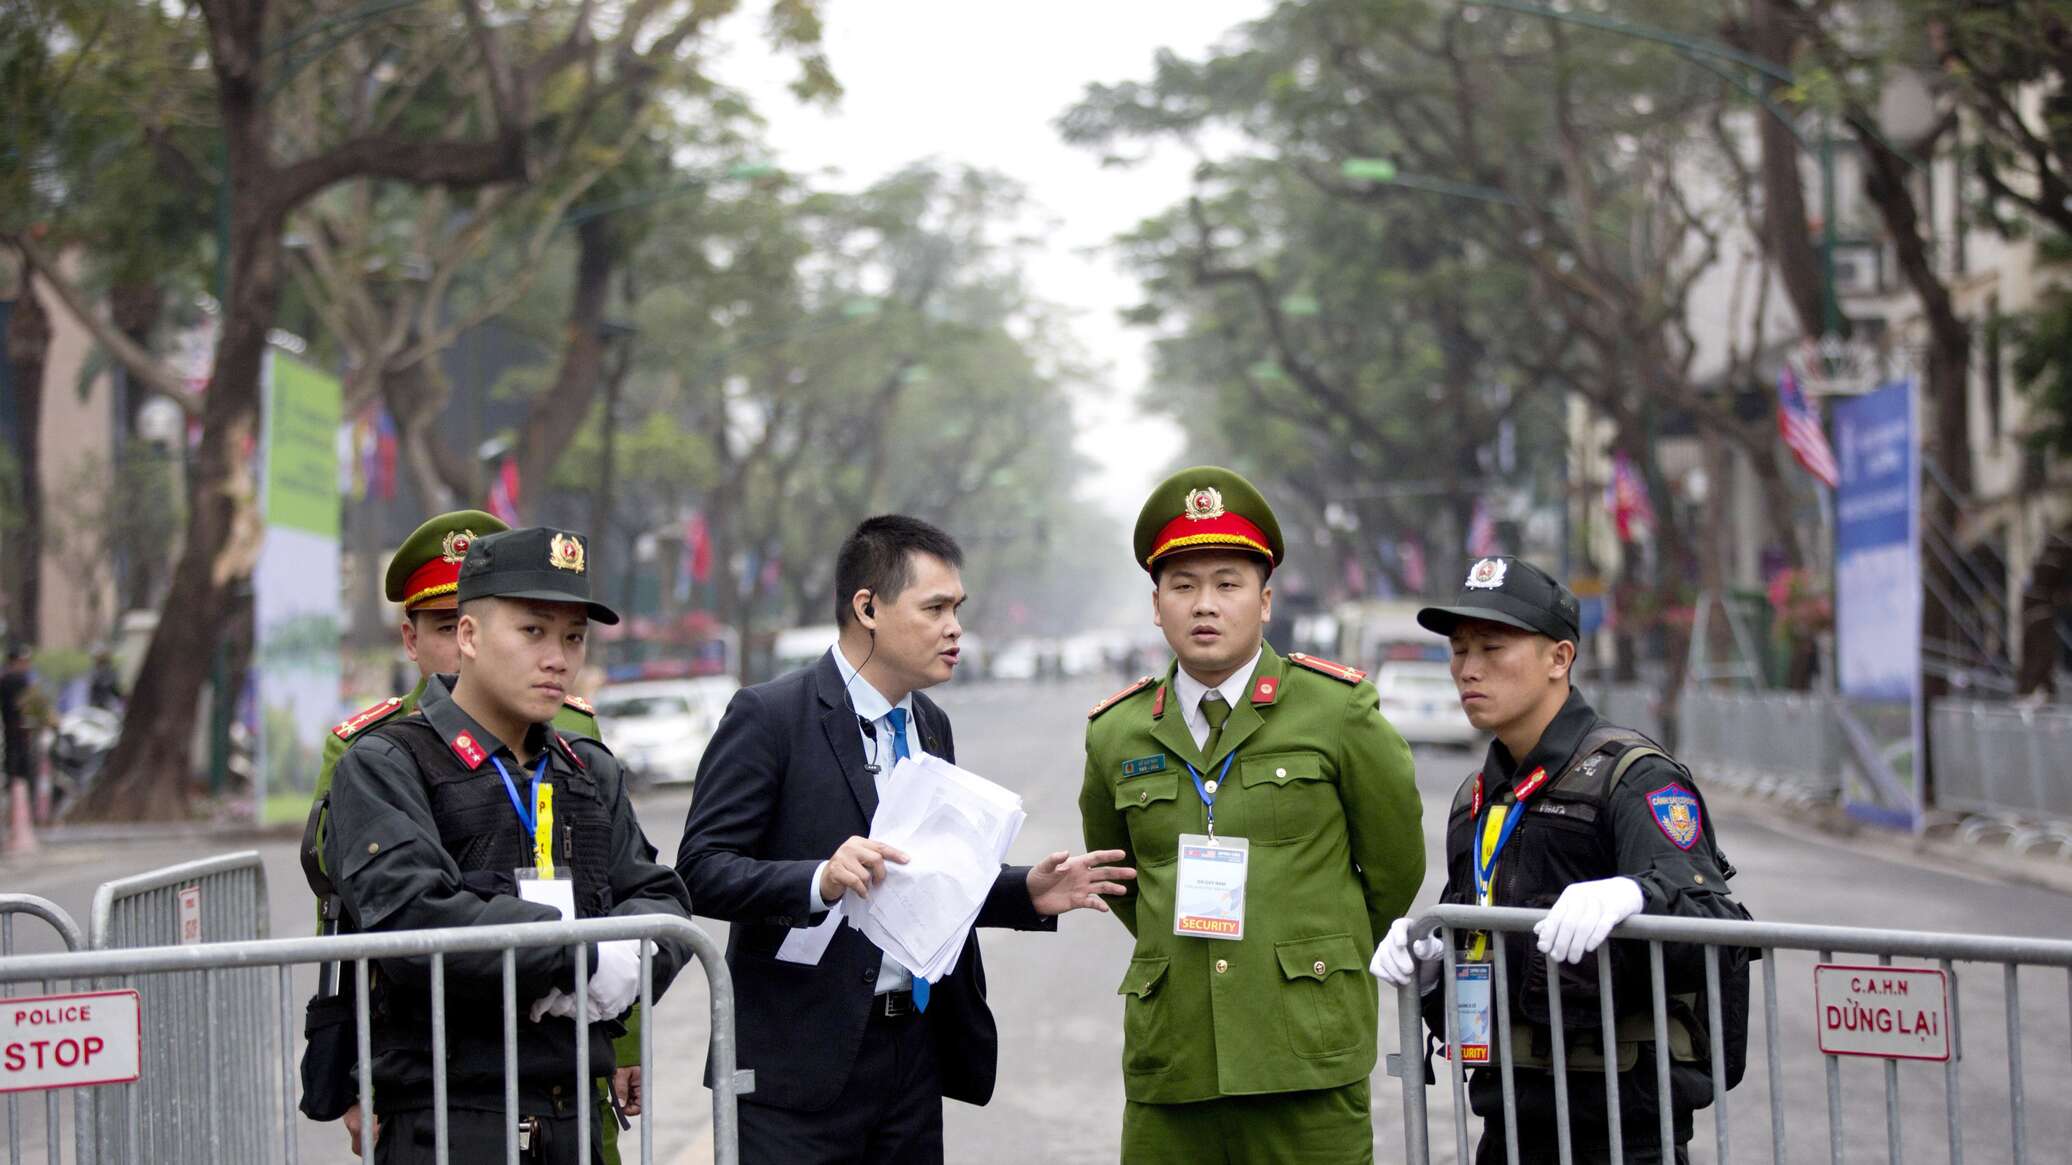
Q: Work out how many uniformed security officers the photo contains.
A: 4